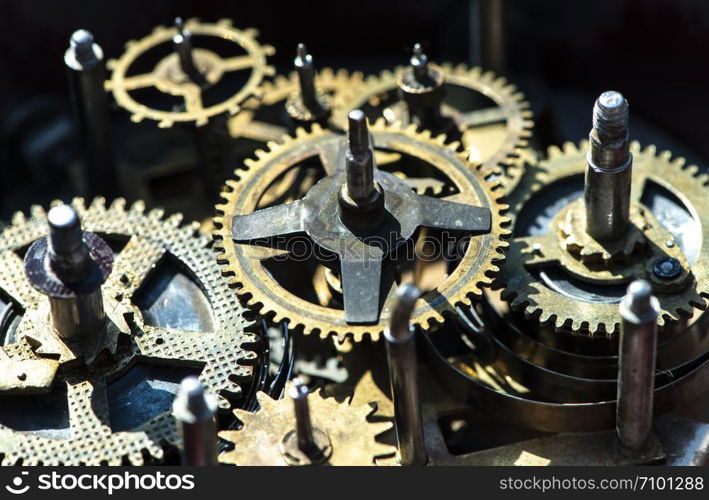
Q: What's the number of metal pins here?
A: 11